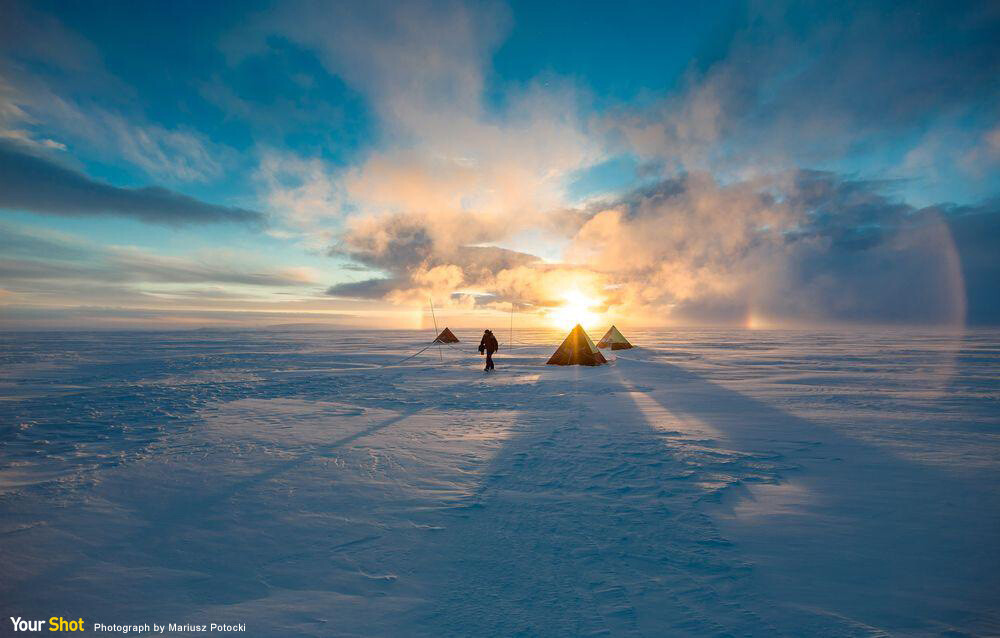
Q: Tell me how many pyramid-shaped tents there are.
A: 3